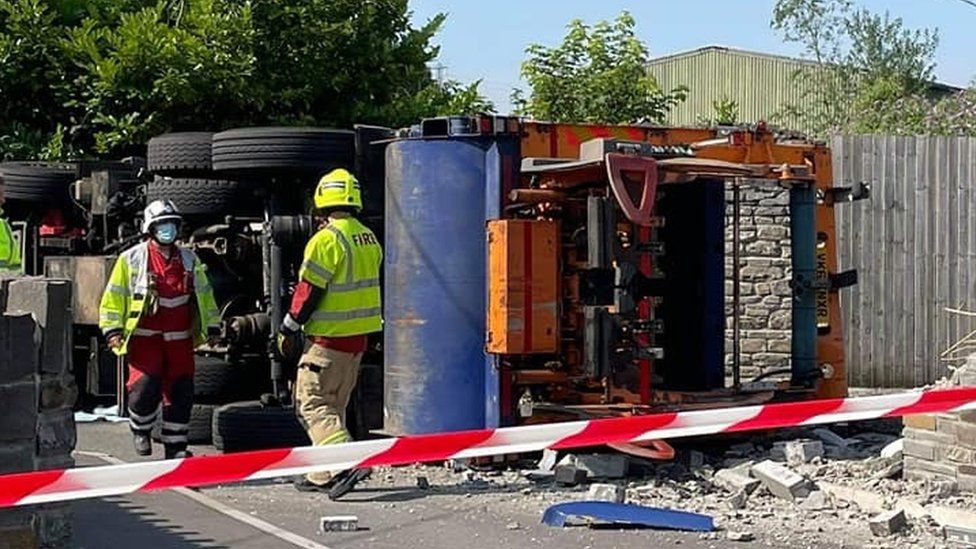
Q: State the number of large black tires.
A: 7